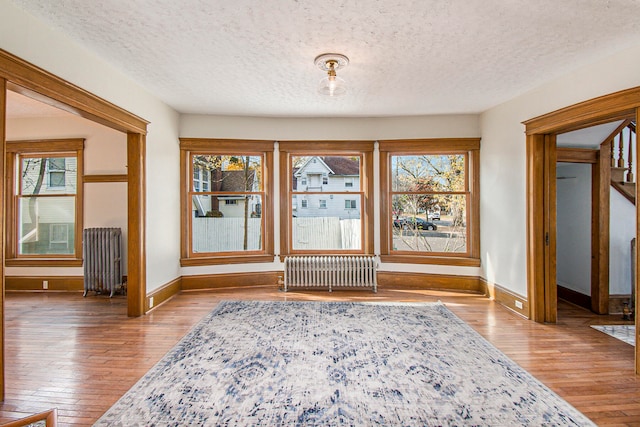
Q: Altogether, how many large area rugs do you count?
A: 1